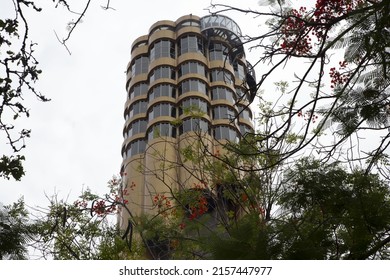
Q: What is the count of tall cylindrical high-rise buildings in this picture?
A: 1